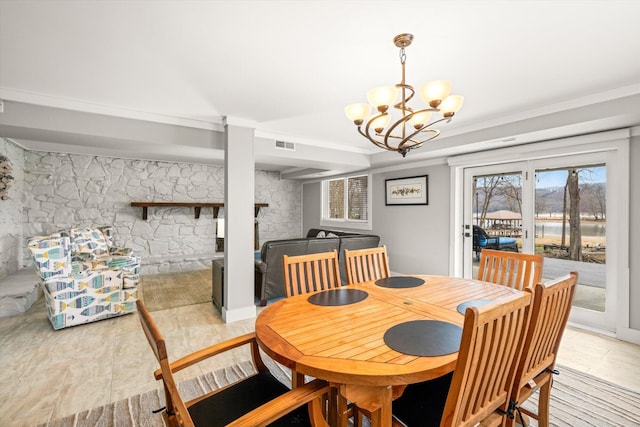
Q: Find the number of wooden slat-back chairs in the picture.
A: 6